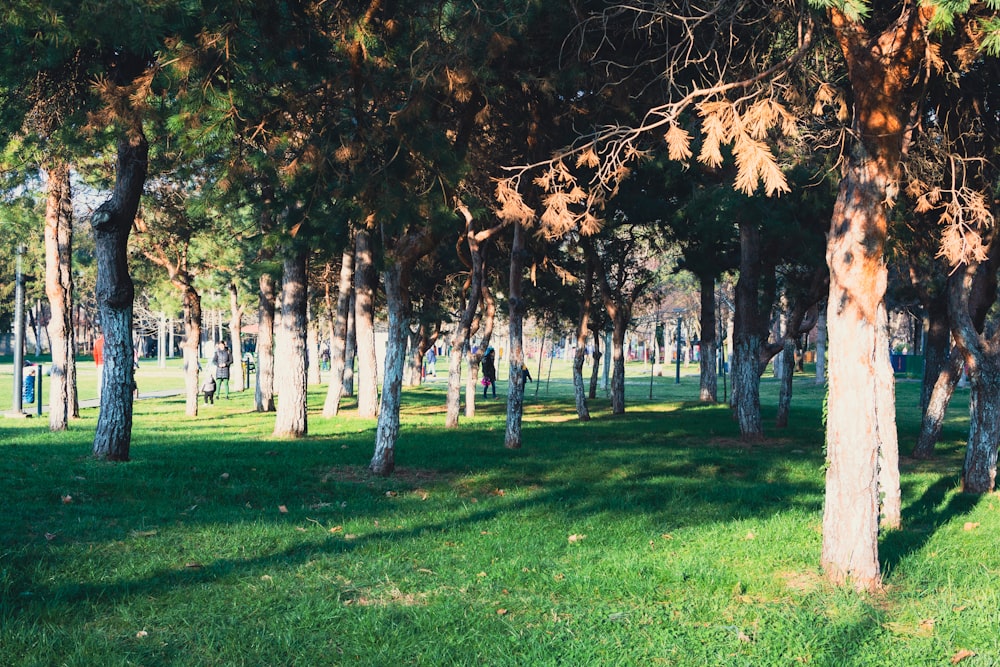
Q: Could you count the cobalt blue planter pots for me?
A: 0